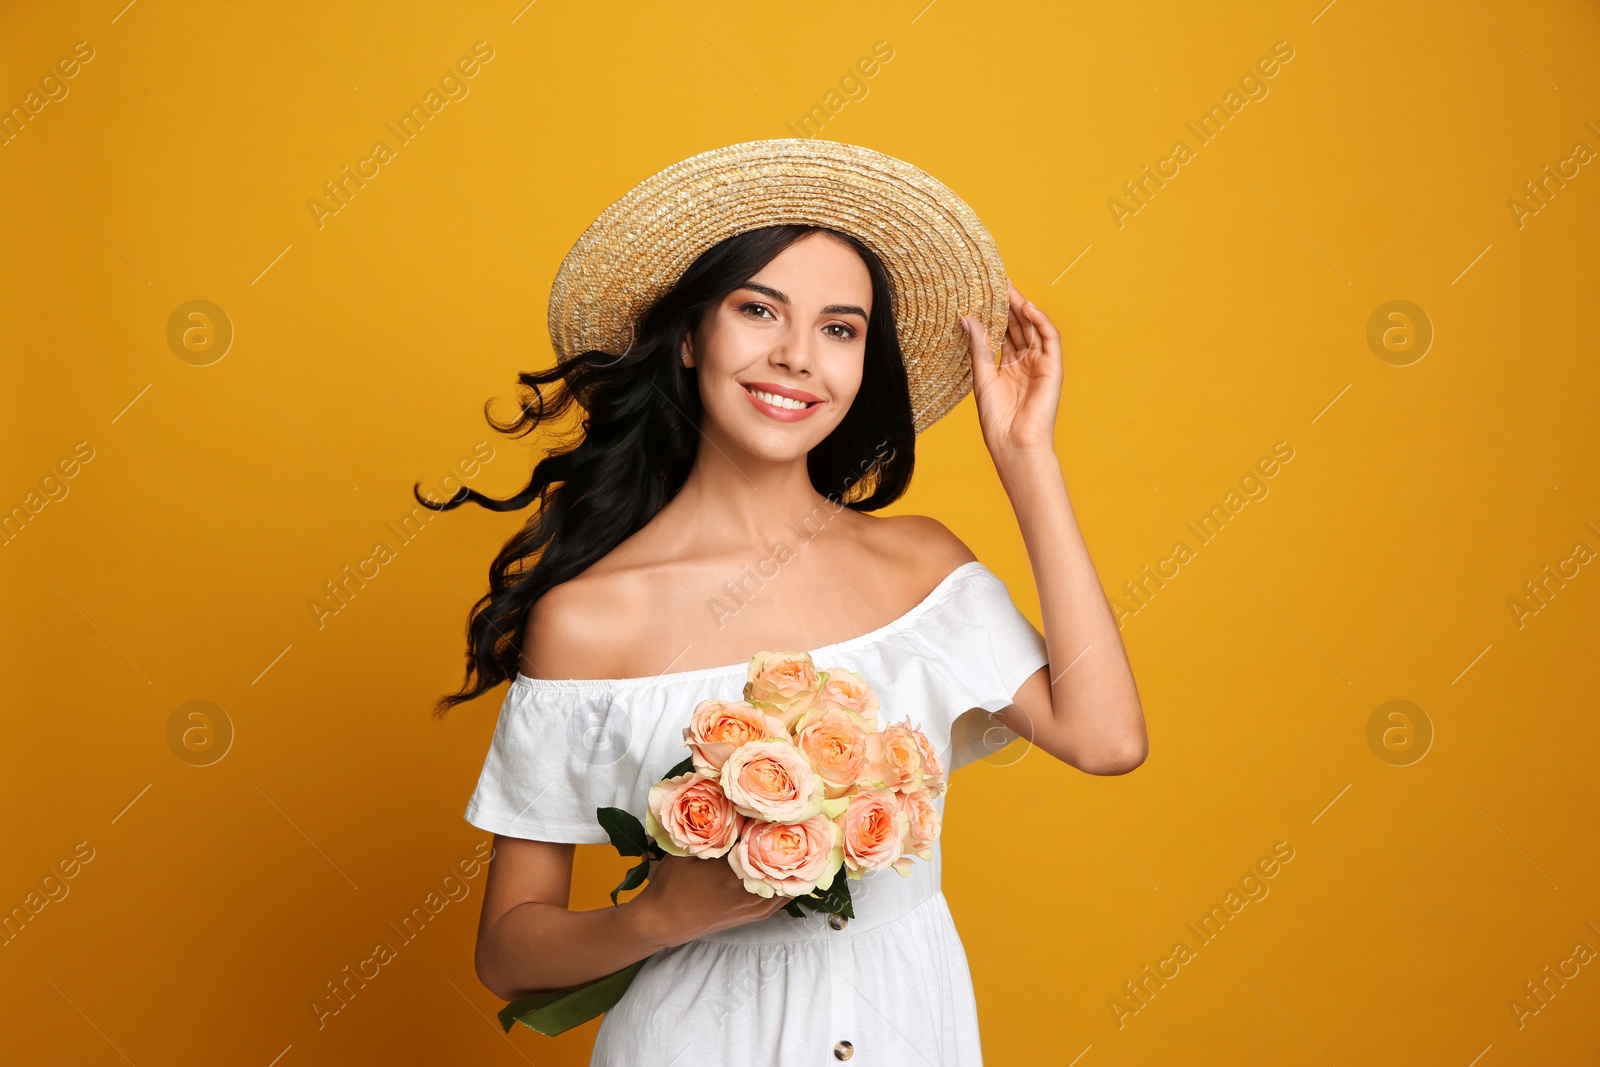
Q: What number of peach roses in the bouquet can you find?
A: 11